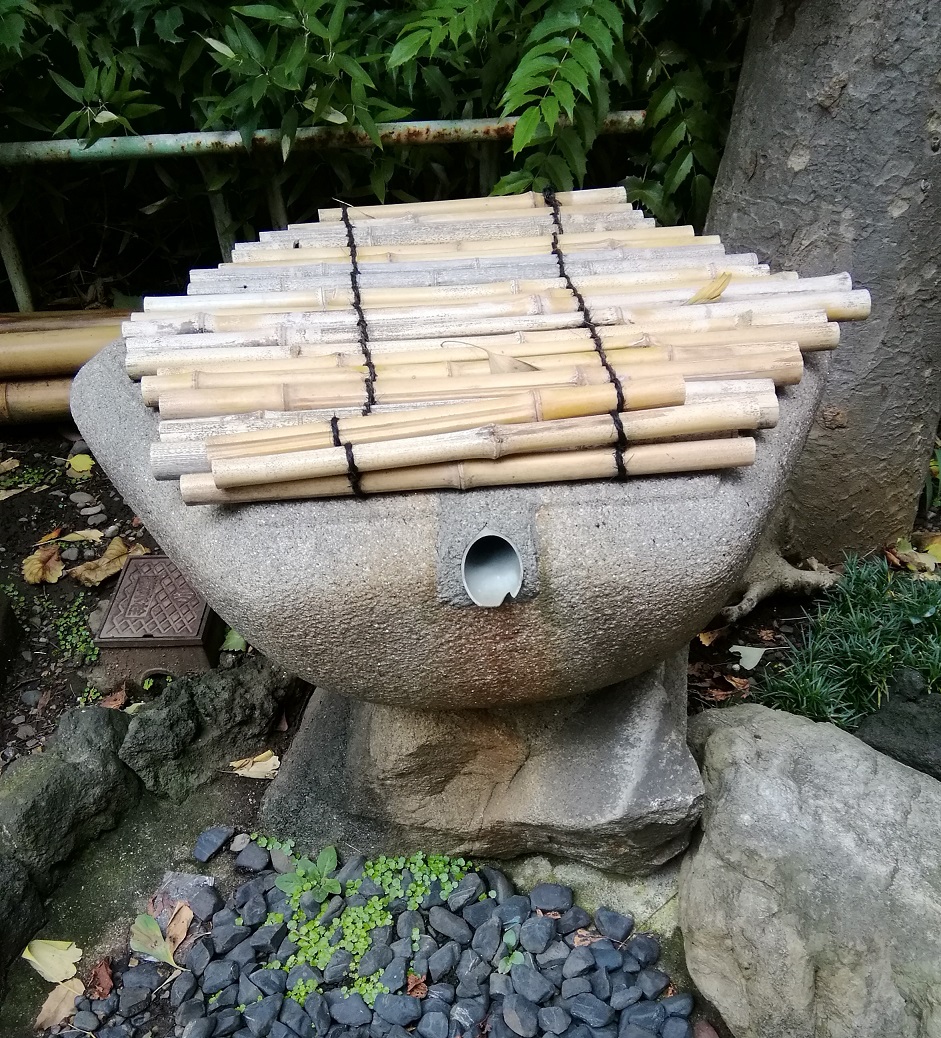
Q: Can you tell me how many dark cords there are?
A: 2